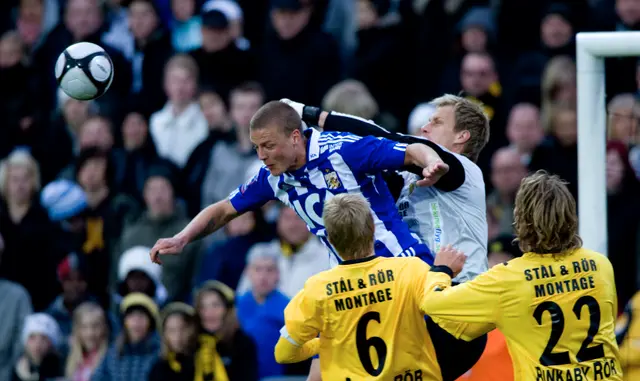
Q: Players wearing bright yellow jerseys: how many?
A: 2